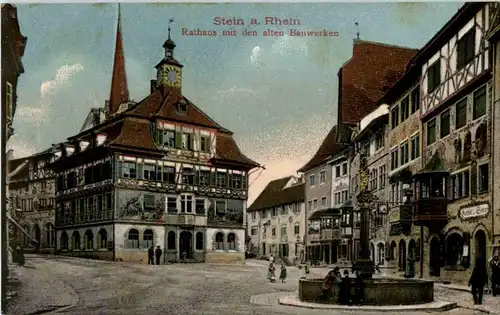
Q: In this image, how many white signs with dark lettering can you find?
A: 1